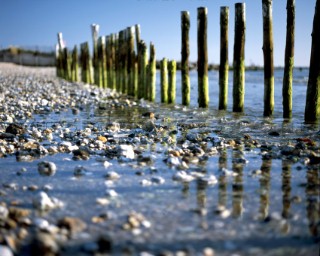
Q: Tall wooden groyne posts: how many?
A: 7